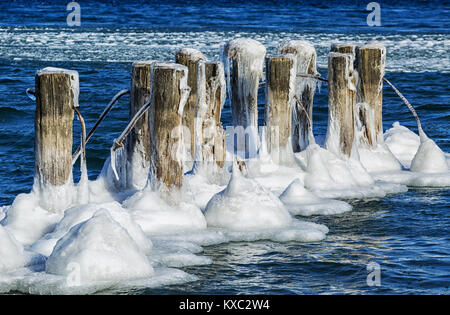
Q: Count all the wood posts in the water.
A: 11